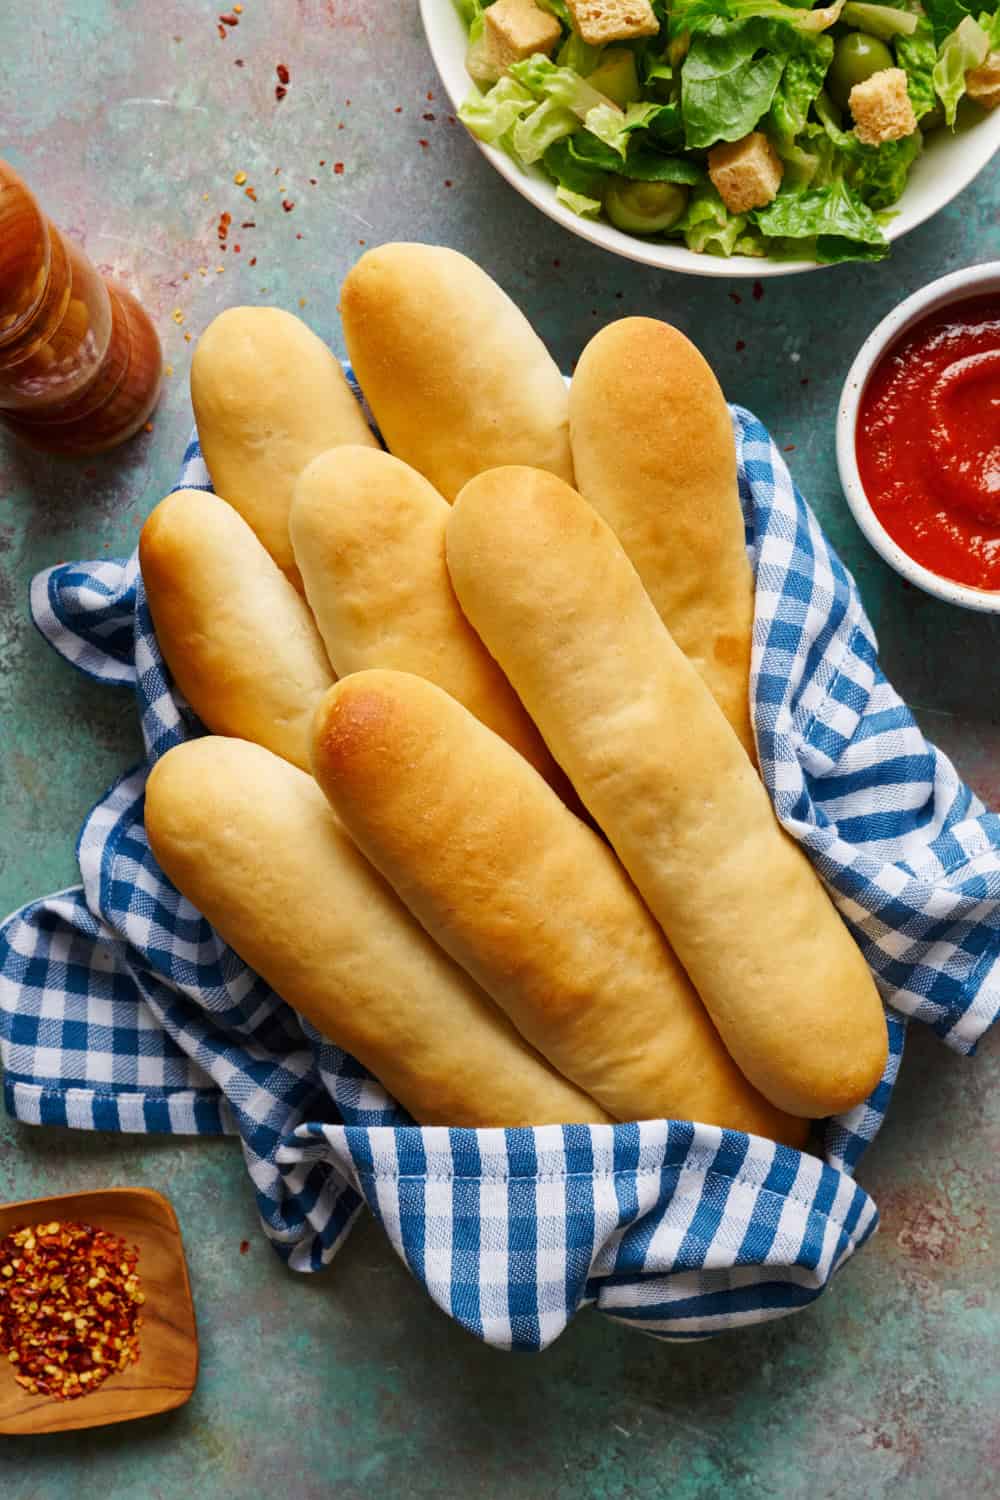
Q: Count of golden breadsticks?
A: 8